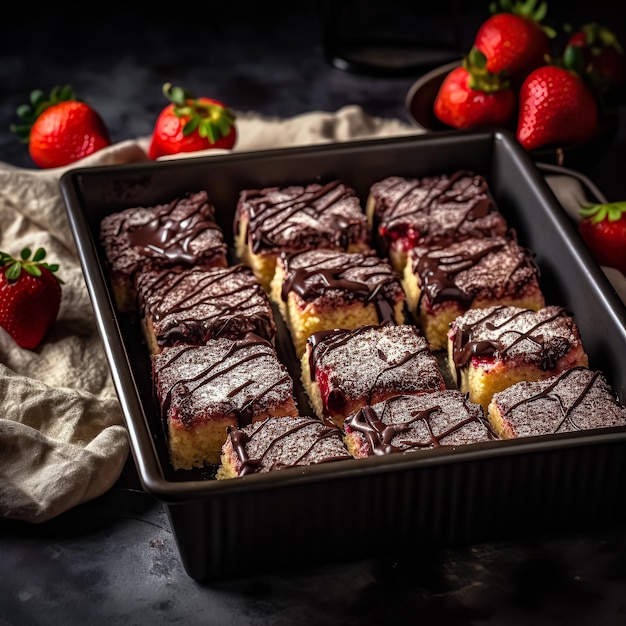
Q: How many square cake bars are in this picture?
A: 12